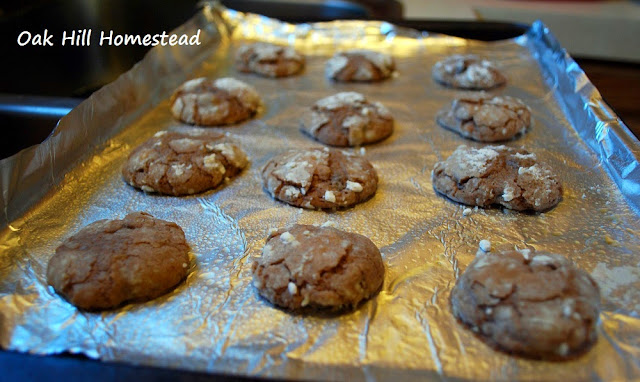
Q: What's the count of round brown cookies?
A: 12